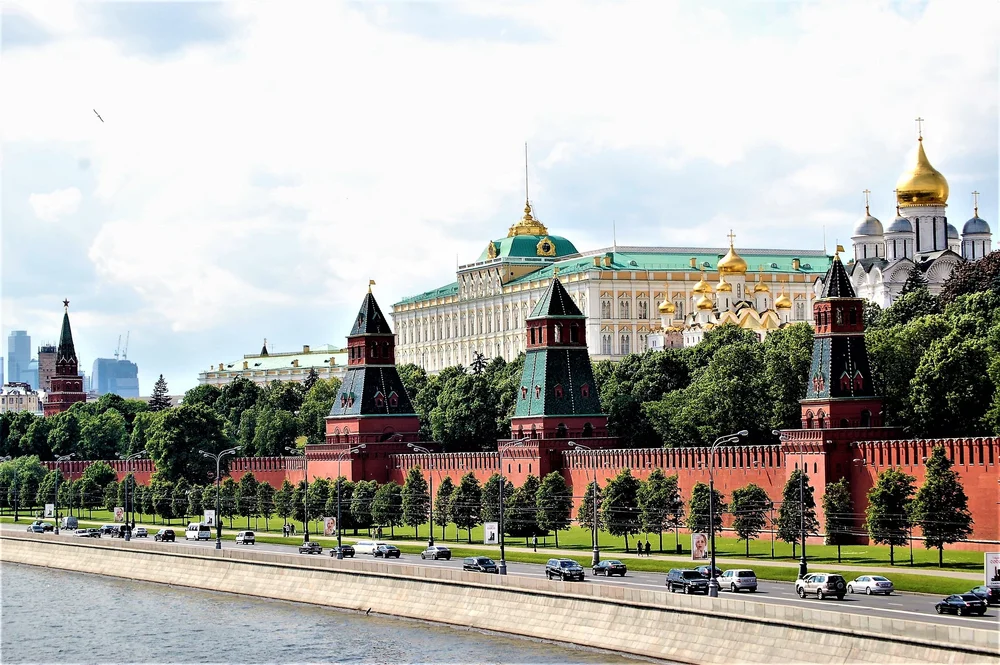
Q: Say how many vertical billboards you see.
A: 7